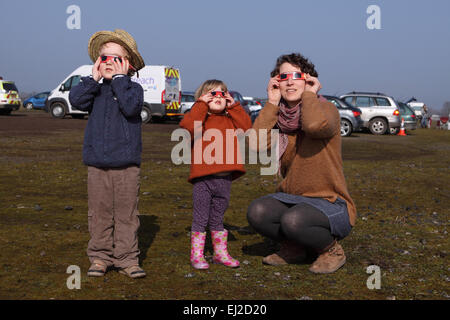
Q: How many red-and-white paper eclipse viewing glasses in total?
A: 3